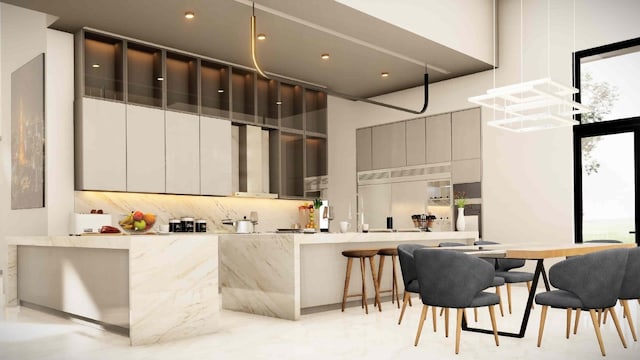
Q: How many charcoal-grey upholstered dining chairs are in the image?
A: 7